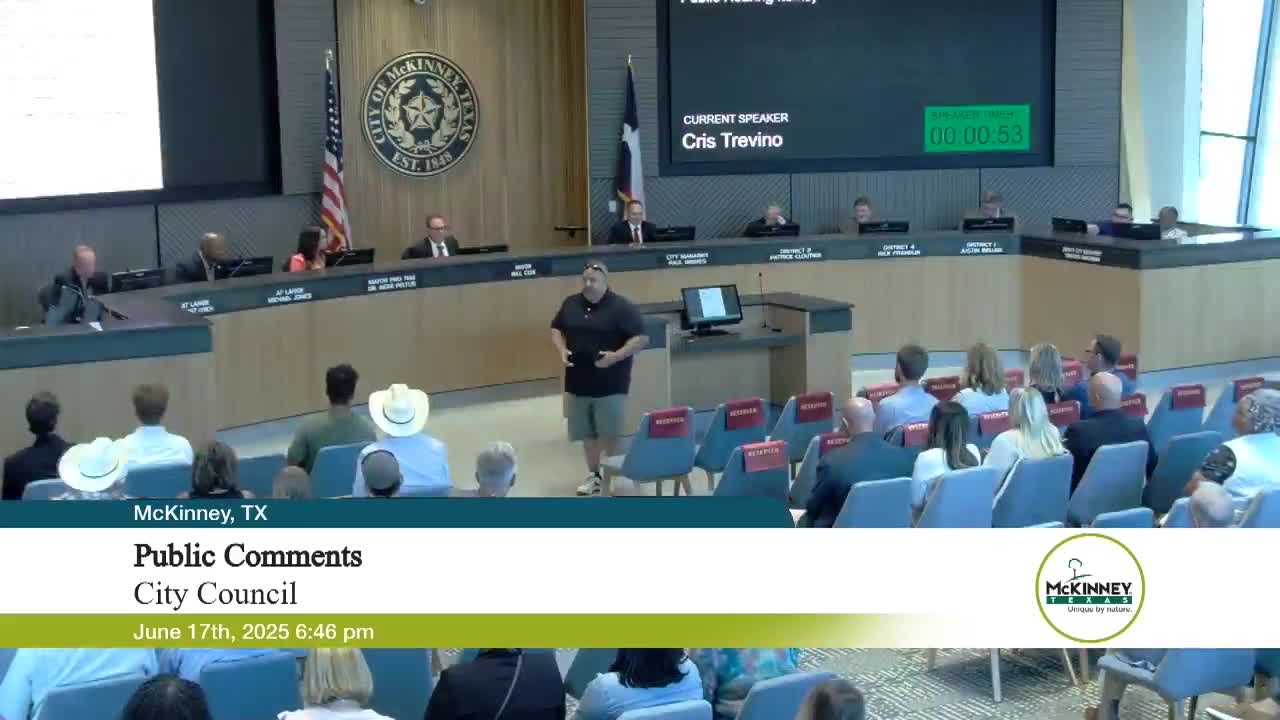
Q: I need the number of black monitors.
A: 11